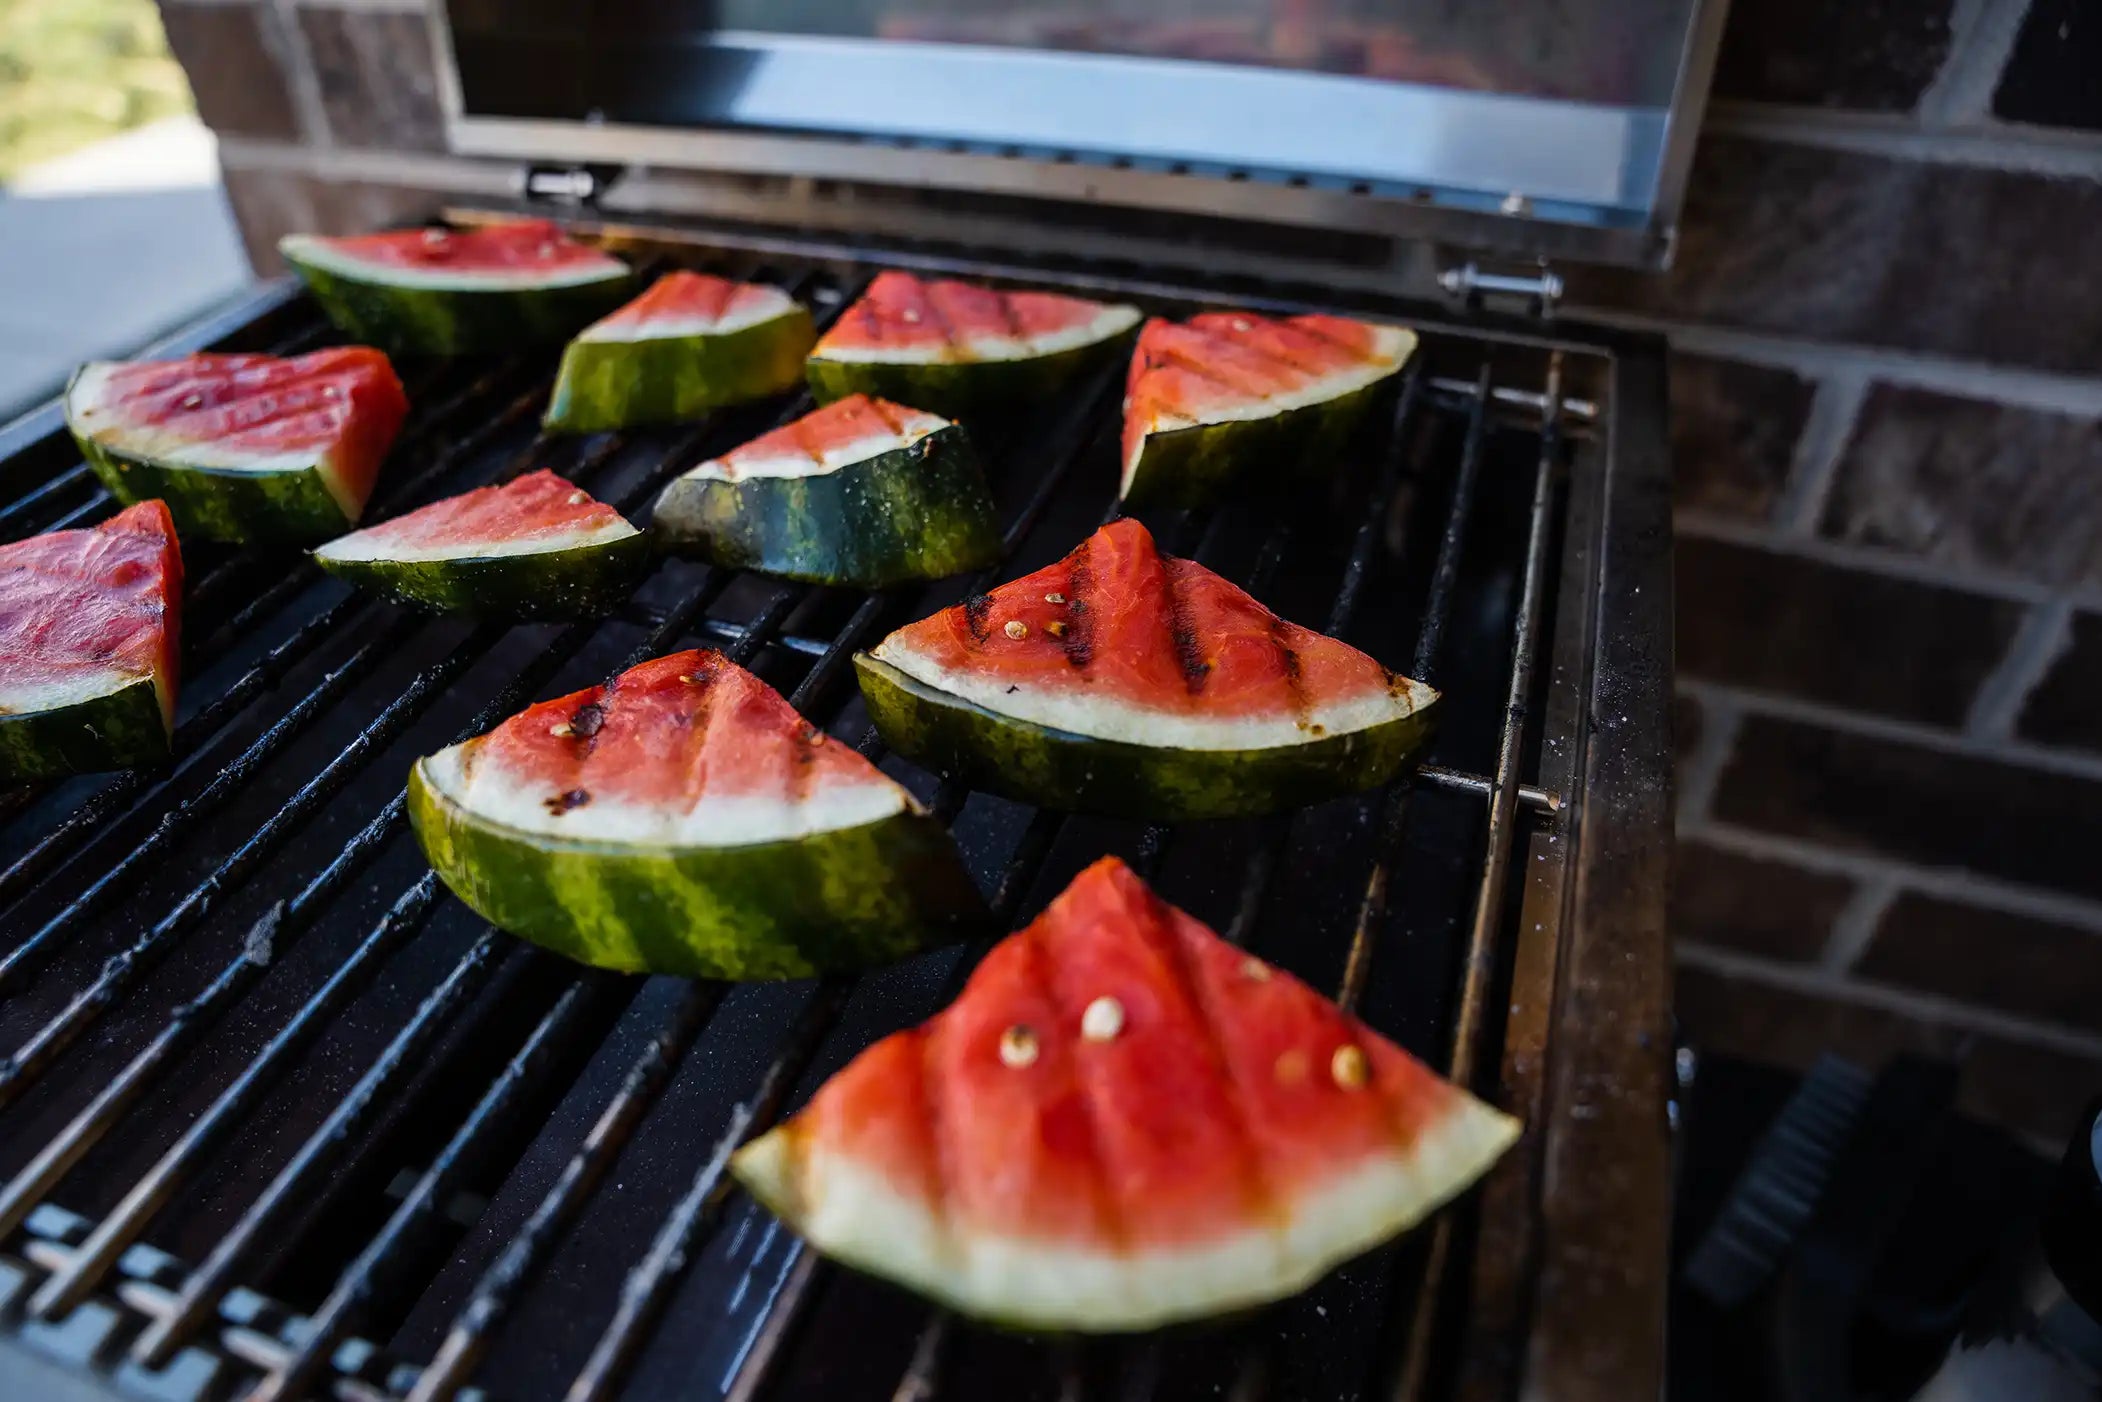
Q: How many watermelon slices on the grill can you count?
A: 11